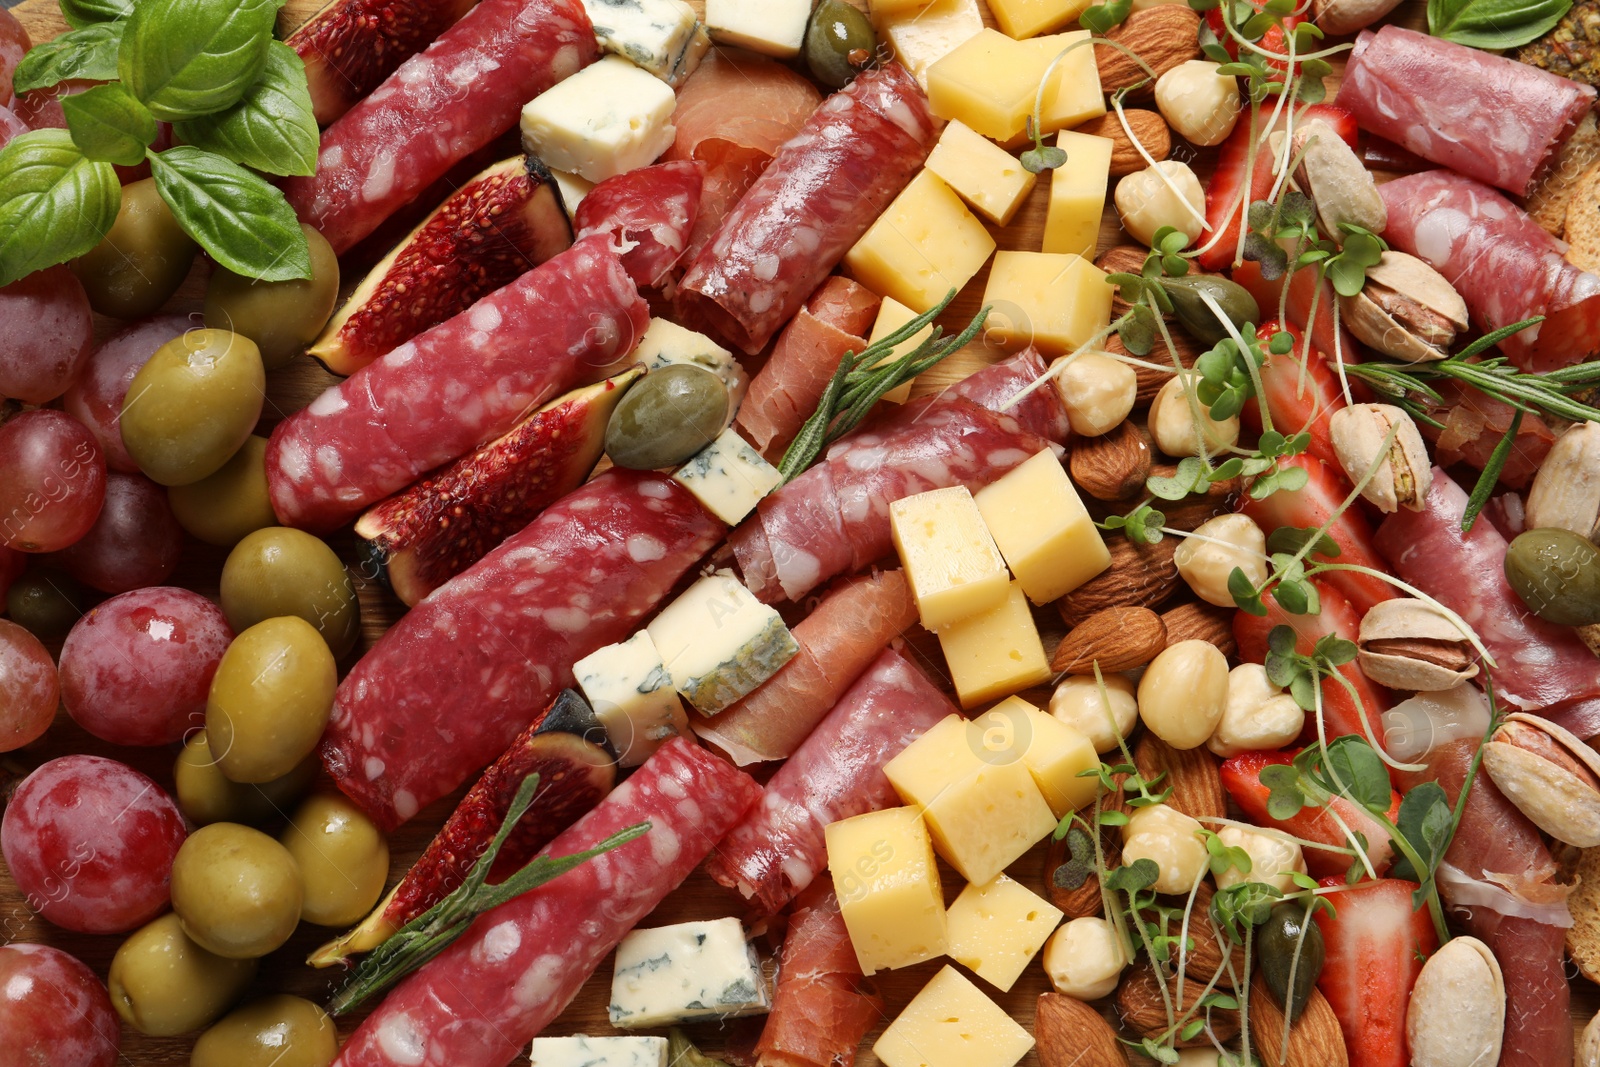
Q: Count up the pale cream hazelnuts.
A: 11